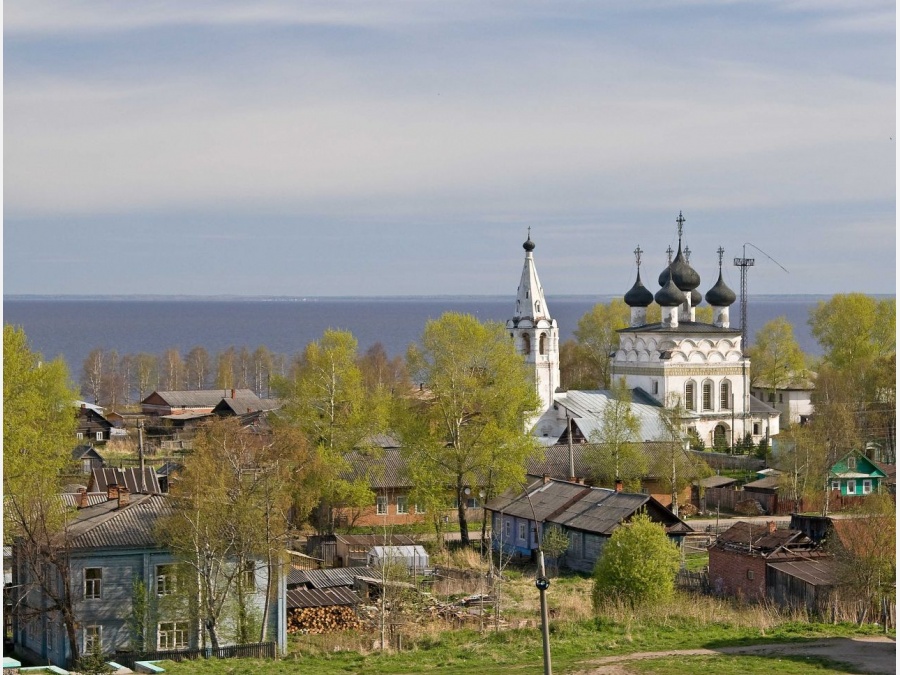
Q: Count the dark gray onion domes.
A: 6